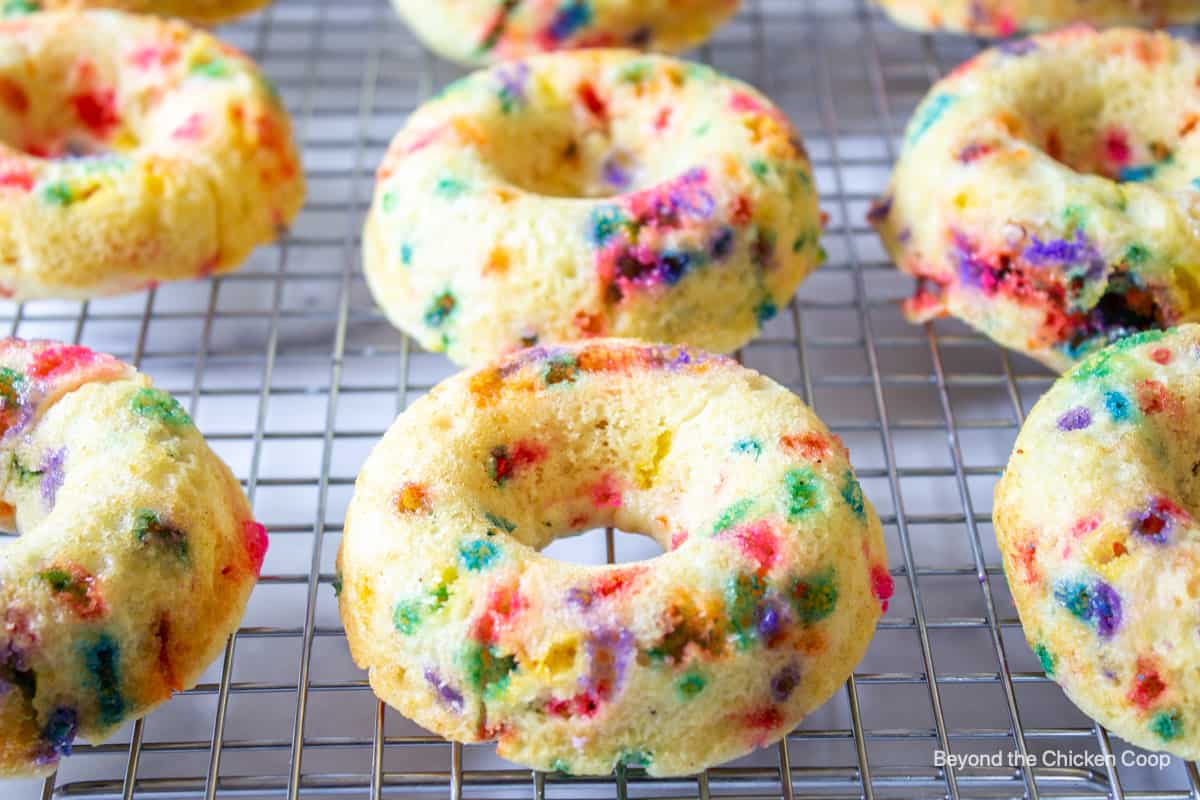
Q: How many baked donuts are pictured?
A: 9